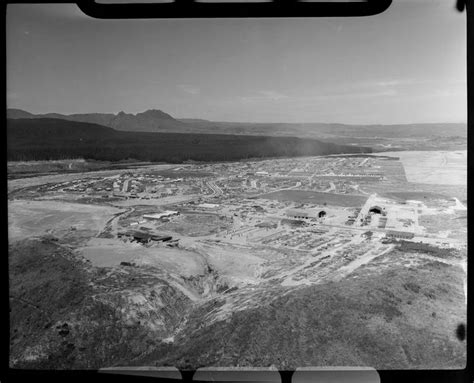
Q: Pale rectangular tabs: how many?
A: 3